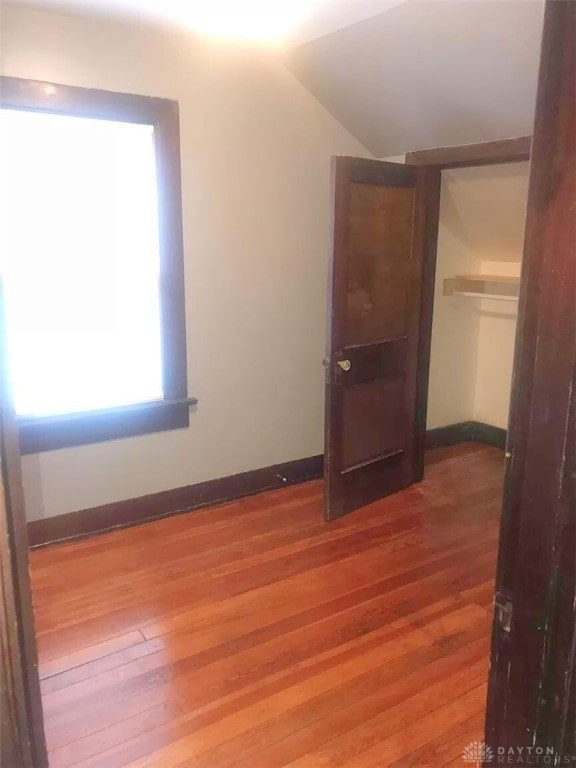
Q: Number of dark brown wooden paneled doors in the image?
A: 1